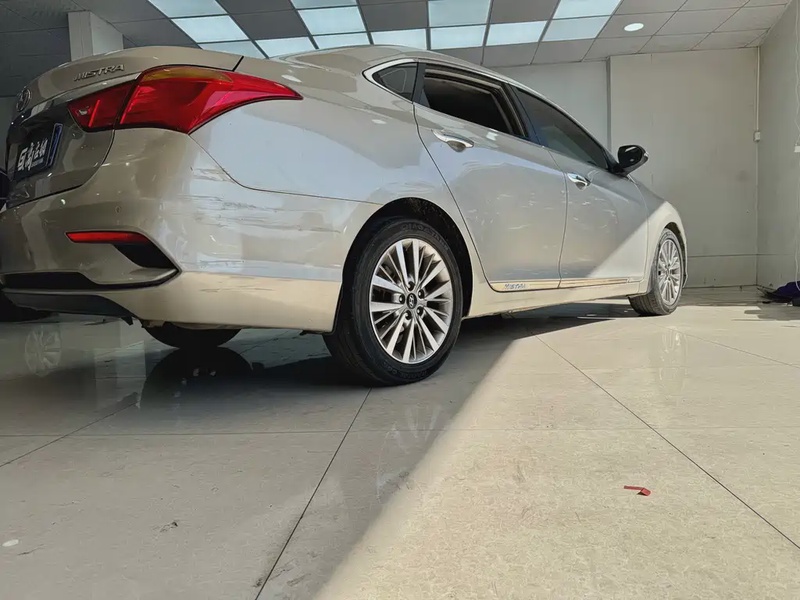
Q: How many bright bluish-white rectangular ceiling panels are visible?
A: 13